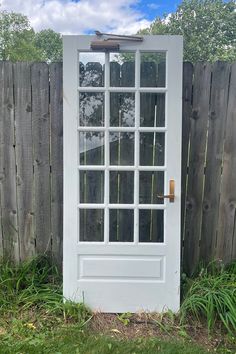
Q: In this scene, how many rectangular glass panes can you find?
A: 15